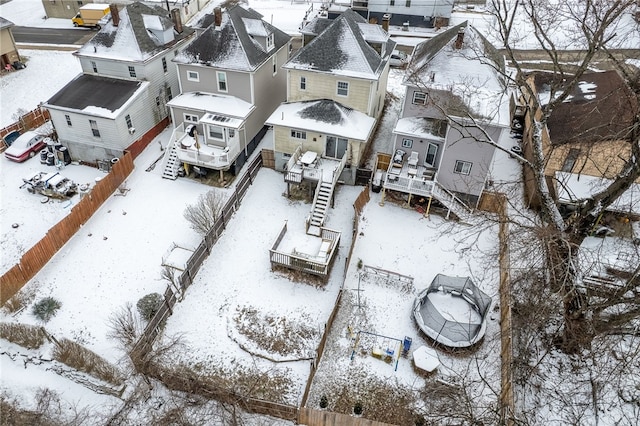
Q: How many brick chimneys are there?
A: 5